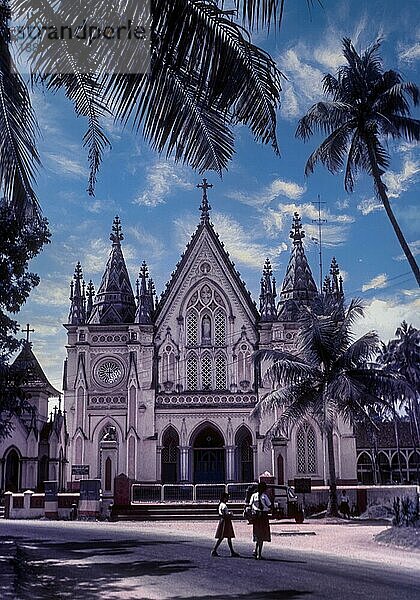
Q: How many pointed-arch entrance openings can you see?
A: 3